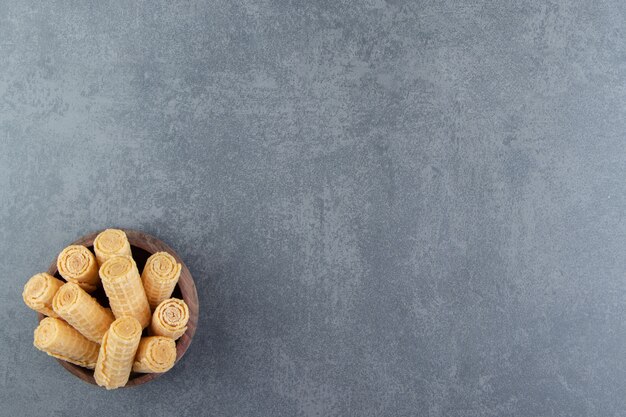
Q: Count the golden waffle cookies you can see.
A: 10